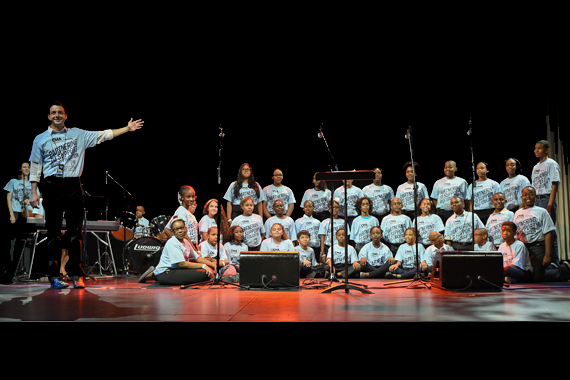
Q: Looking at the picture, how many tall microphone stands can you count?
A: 4